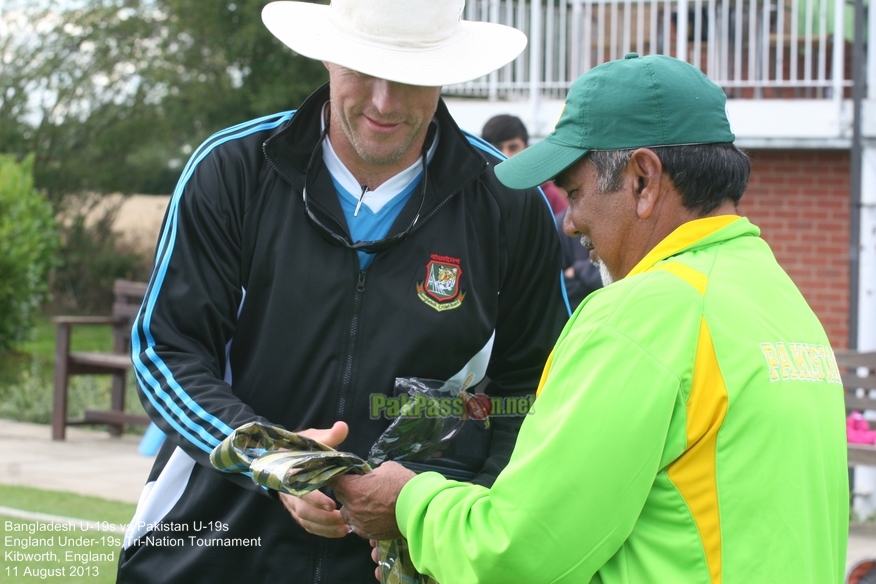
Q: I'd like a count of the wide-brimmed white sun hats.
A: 1